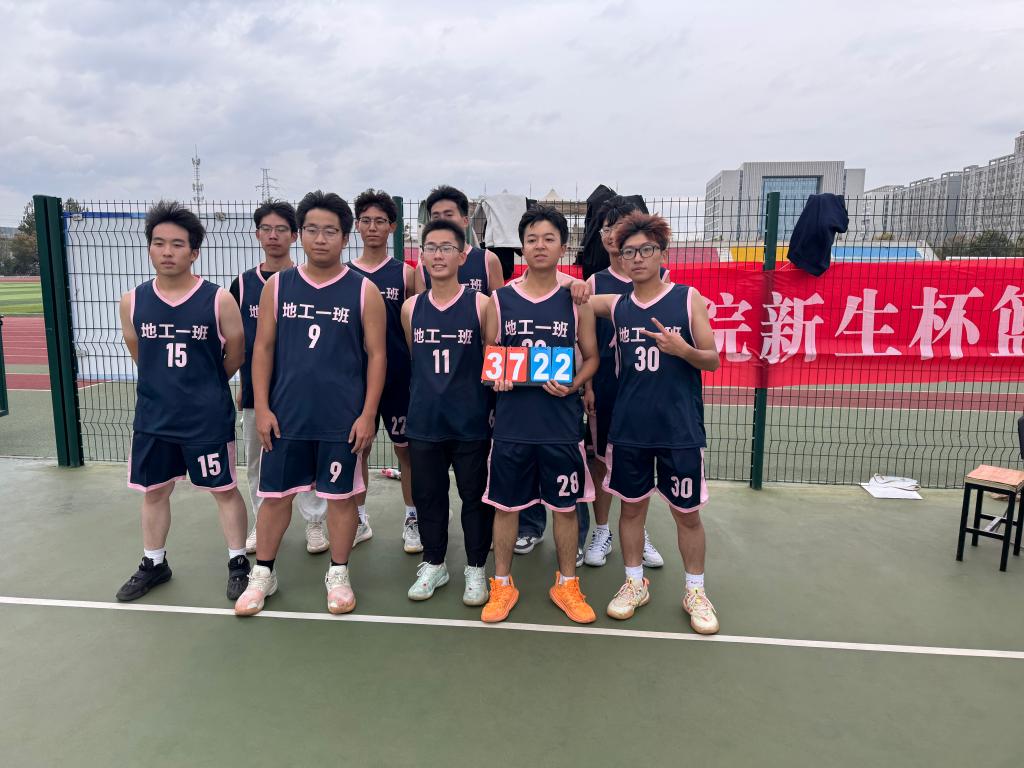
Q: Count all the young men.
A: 9